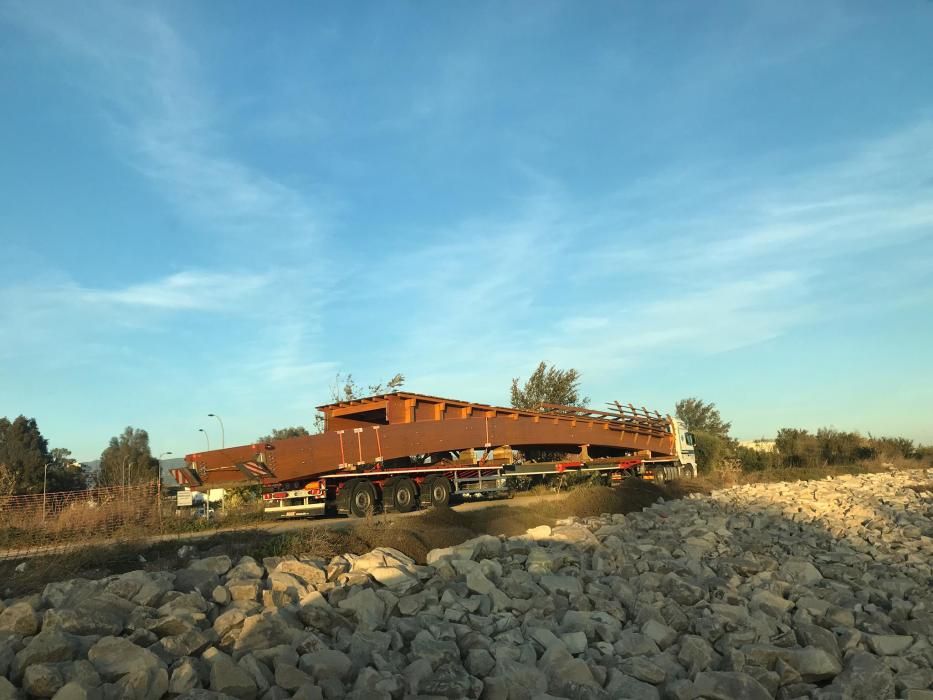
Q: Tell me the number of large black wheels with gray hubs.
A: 3